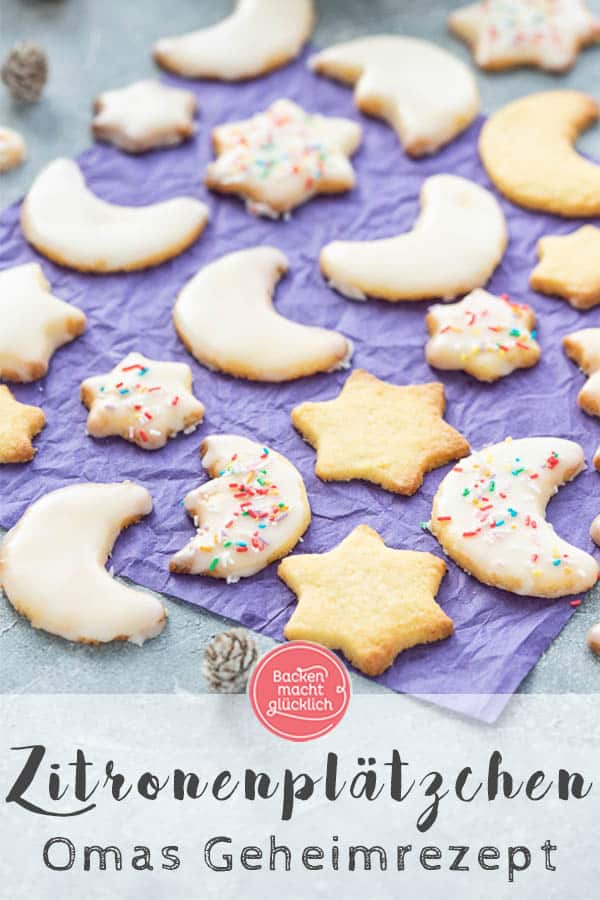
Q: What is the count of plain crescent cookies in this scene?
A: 1